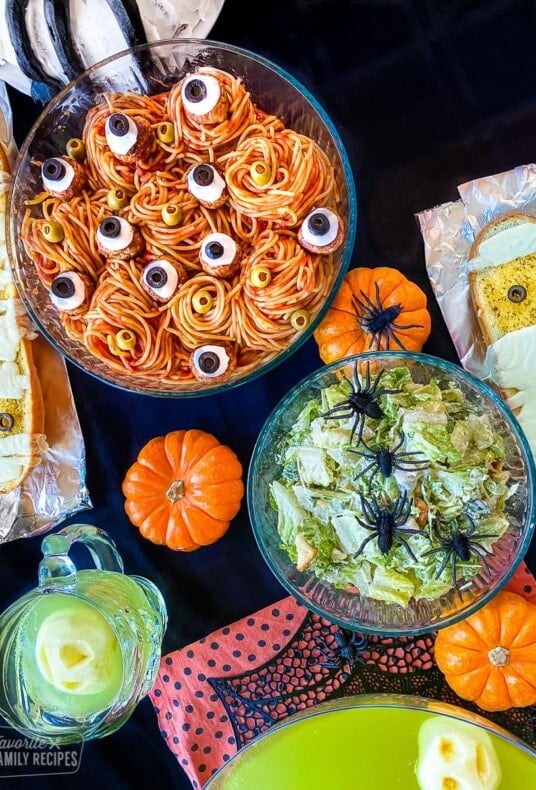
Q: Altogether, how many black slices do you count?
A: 12